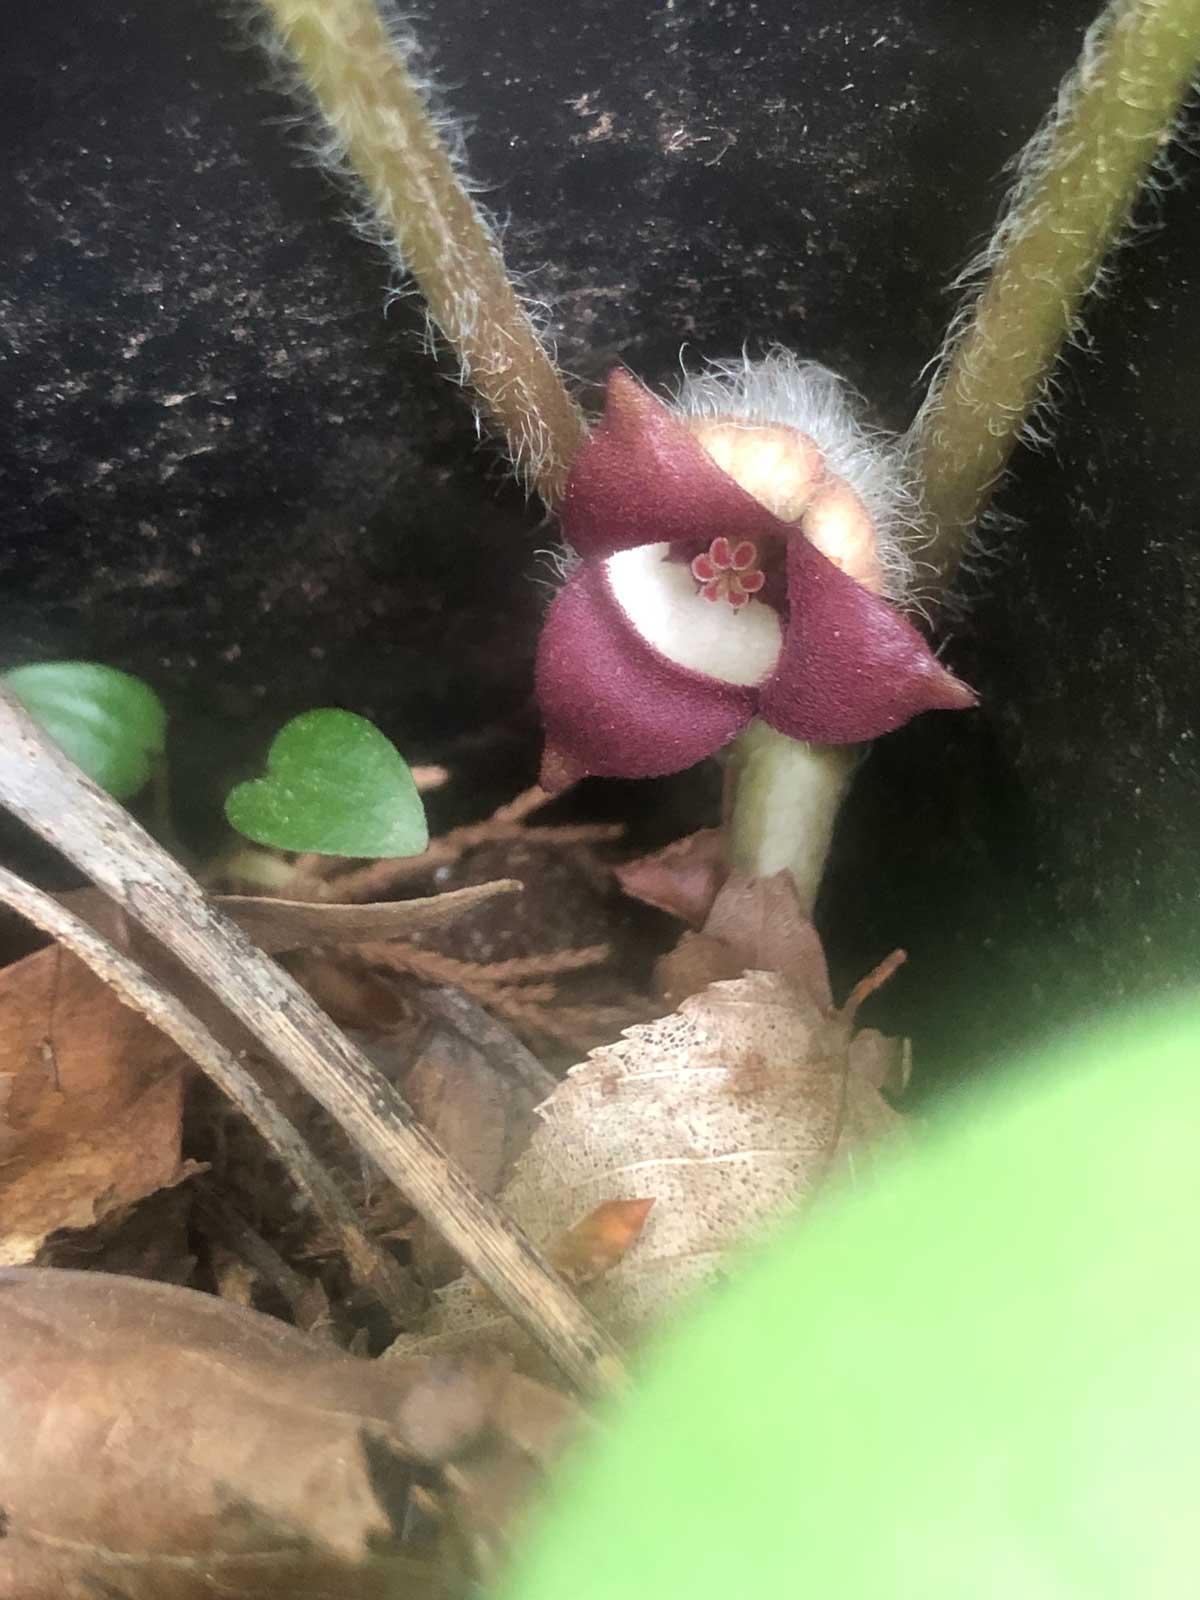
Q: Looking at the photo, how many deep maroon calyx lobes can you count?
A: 3